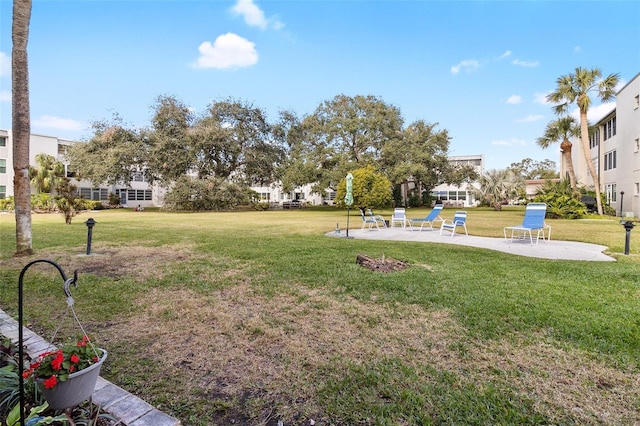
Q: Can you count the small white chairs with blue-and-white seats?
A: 4